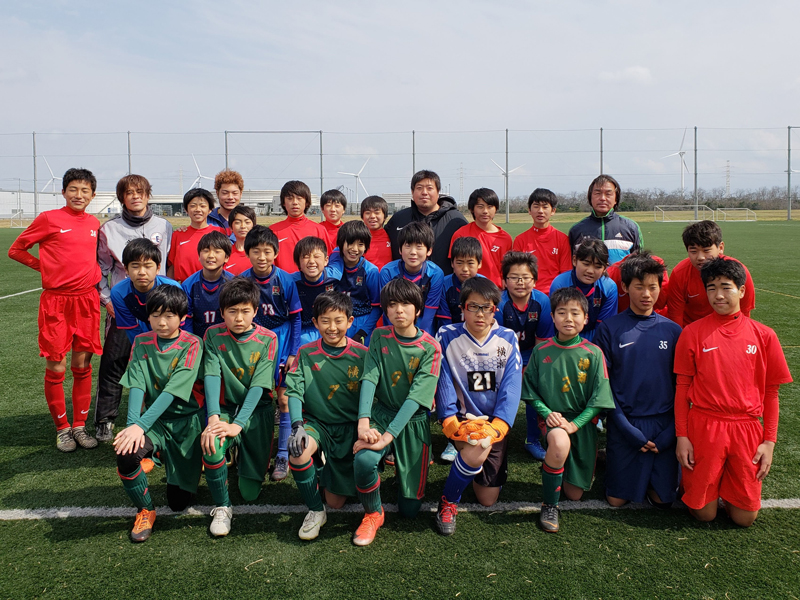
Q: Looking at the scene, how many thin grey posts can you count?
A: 9